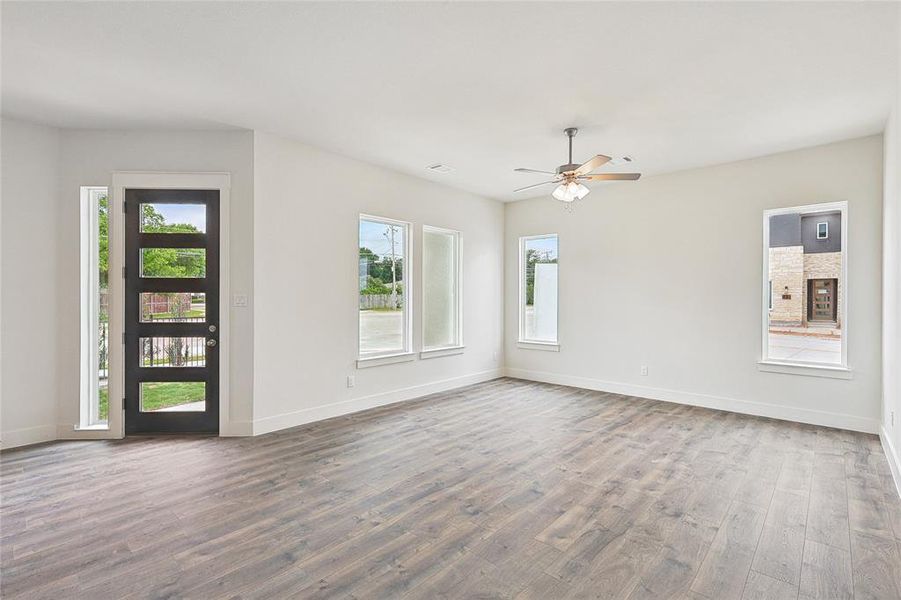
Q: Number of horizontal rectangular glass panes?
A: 5